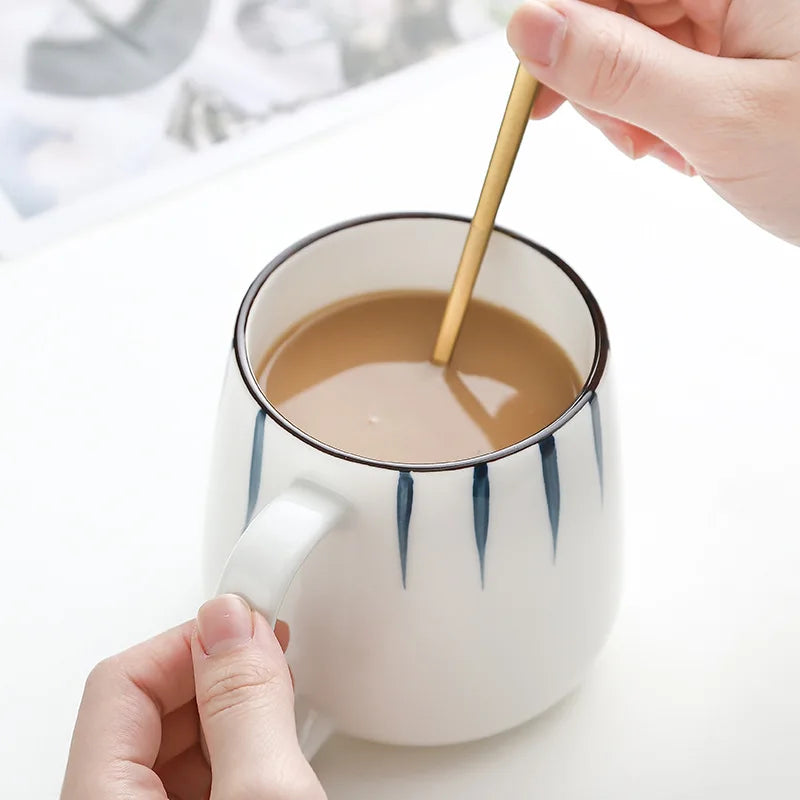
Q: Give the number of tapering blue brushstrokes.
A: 5